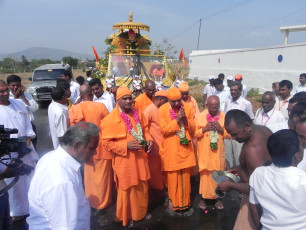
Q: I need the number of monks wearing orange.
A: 7